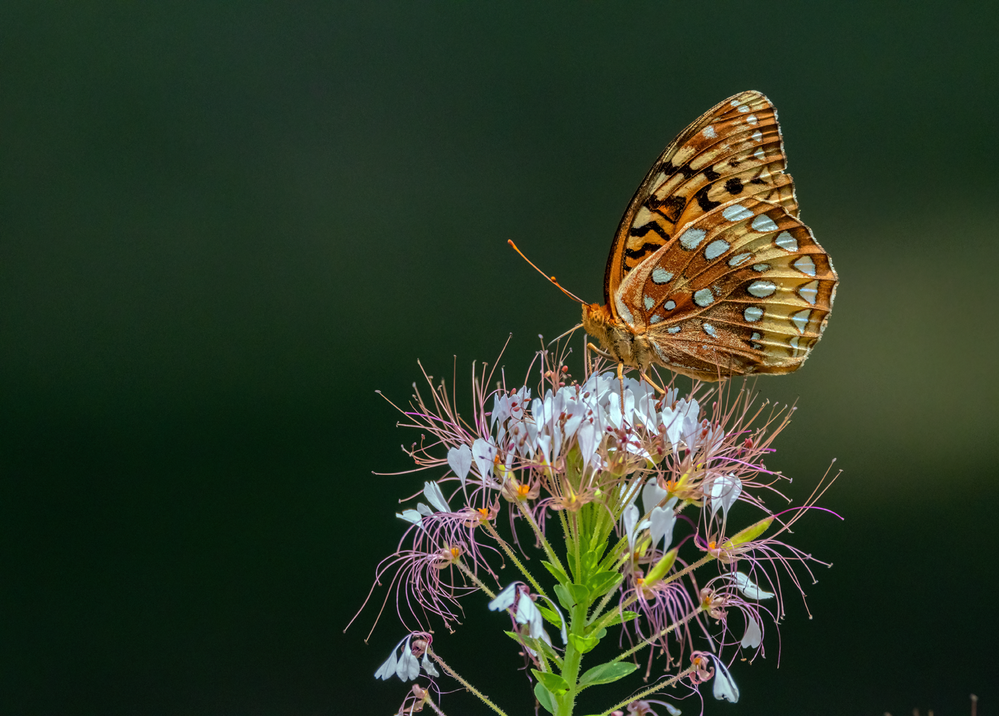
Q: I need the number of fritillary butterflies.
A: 1